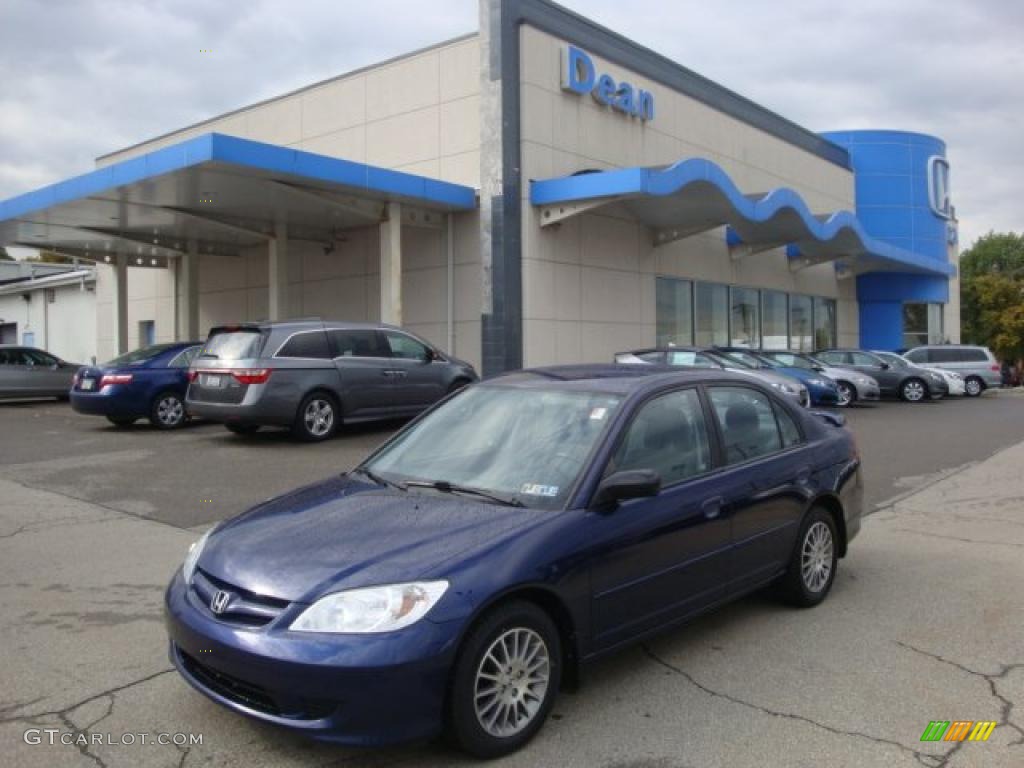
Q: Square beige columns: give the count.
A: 4